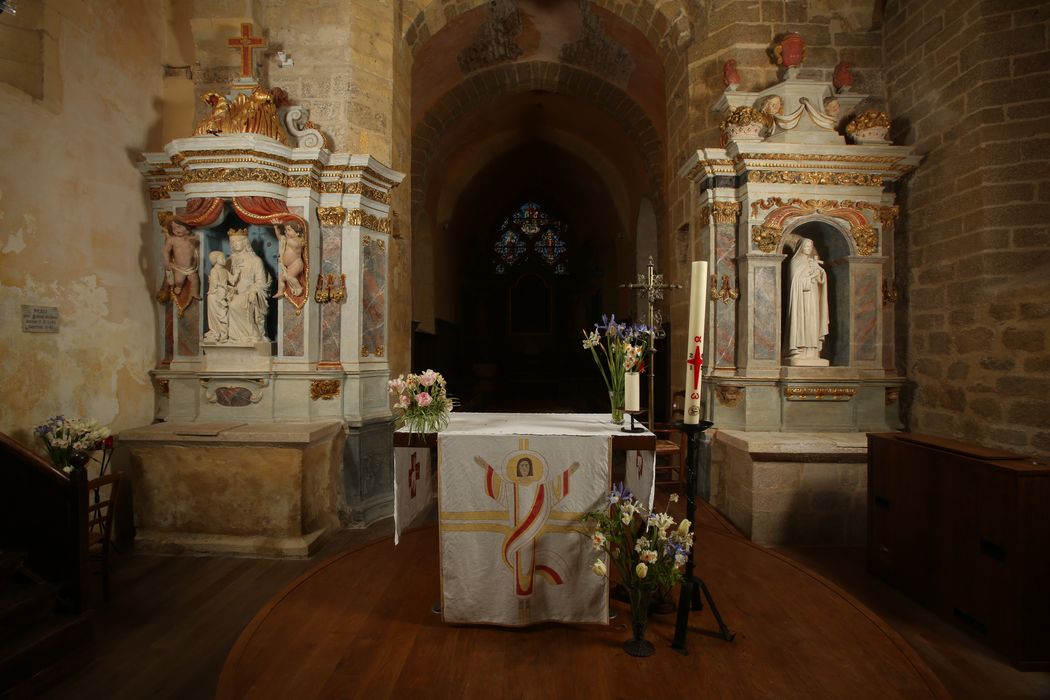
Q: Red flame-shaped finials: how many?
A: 3